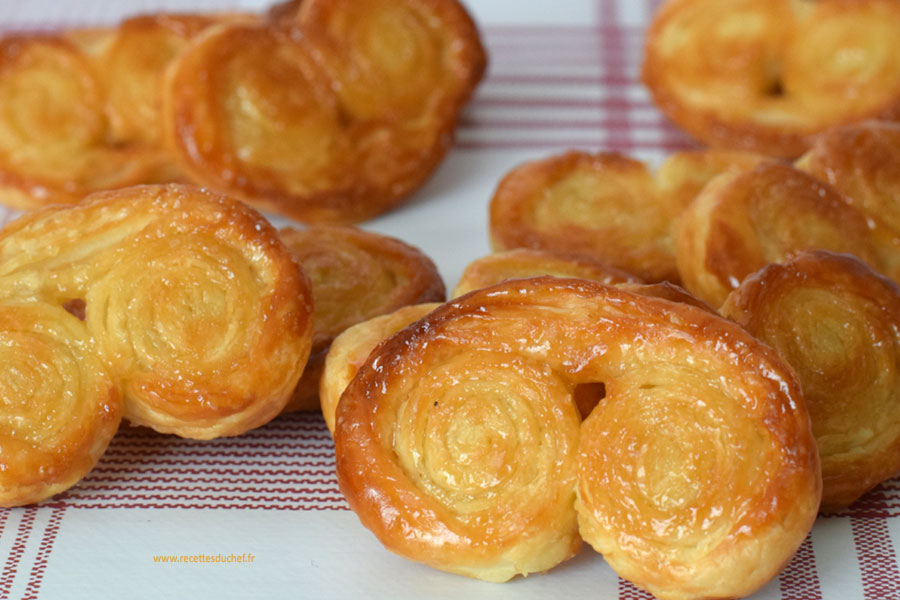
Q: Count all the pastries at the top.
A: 3